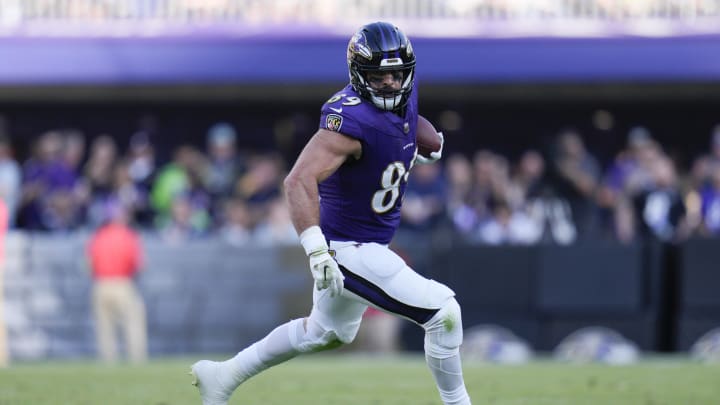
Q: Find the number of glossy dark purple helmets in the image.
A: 1